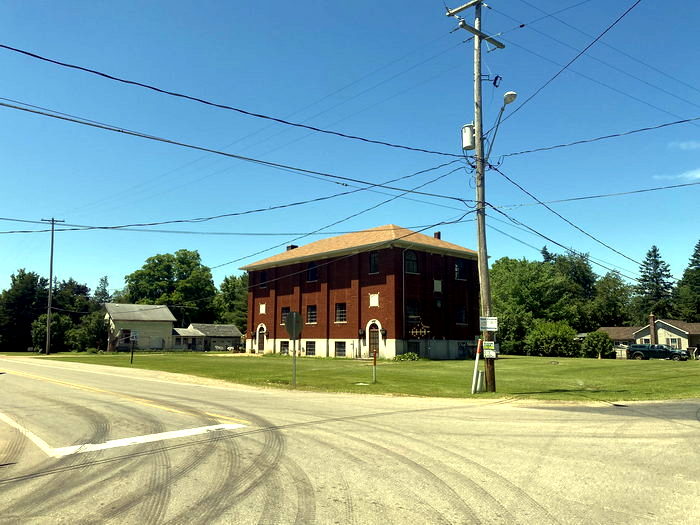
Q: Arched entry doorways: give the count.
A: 2